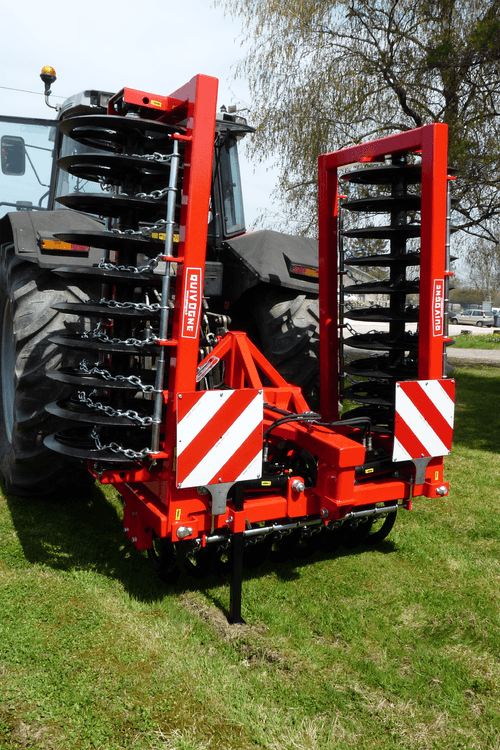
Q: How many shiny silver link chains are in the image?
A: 9